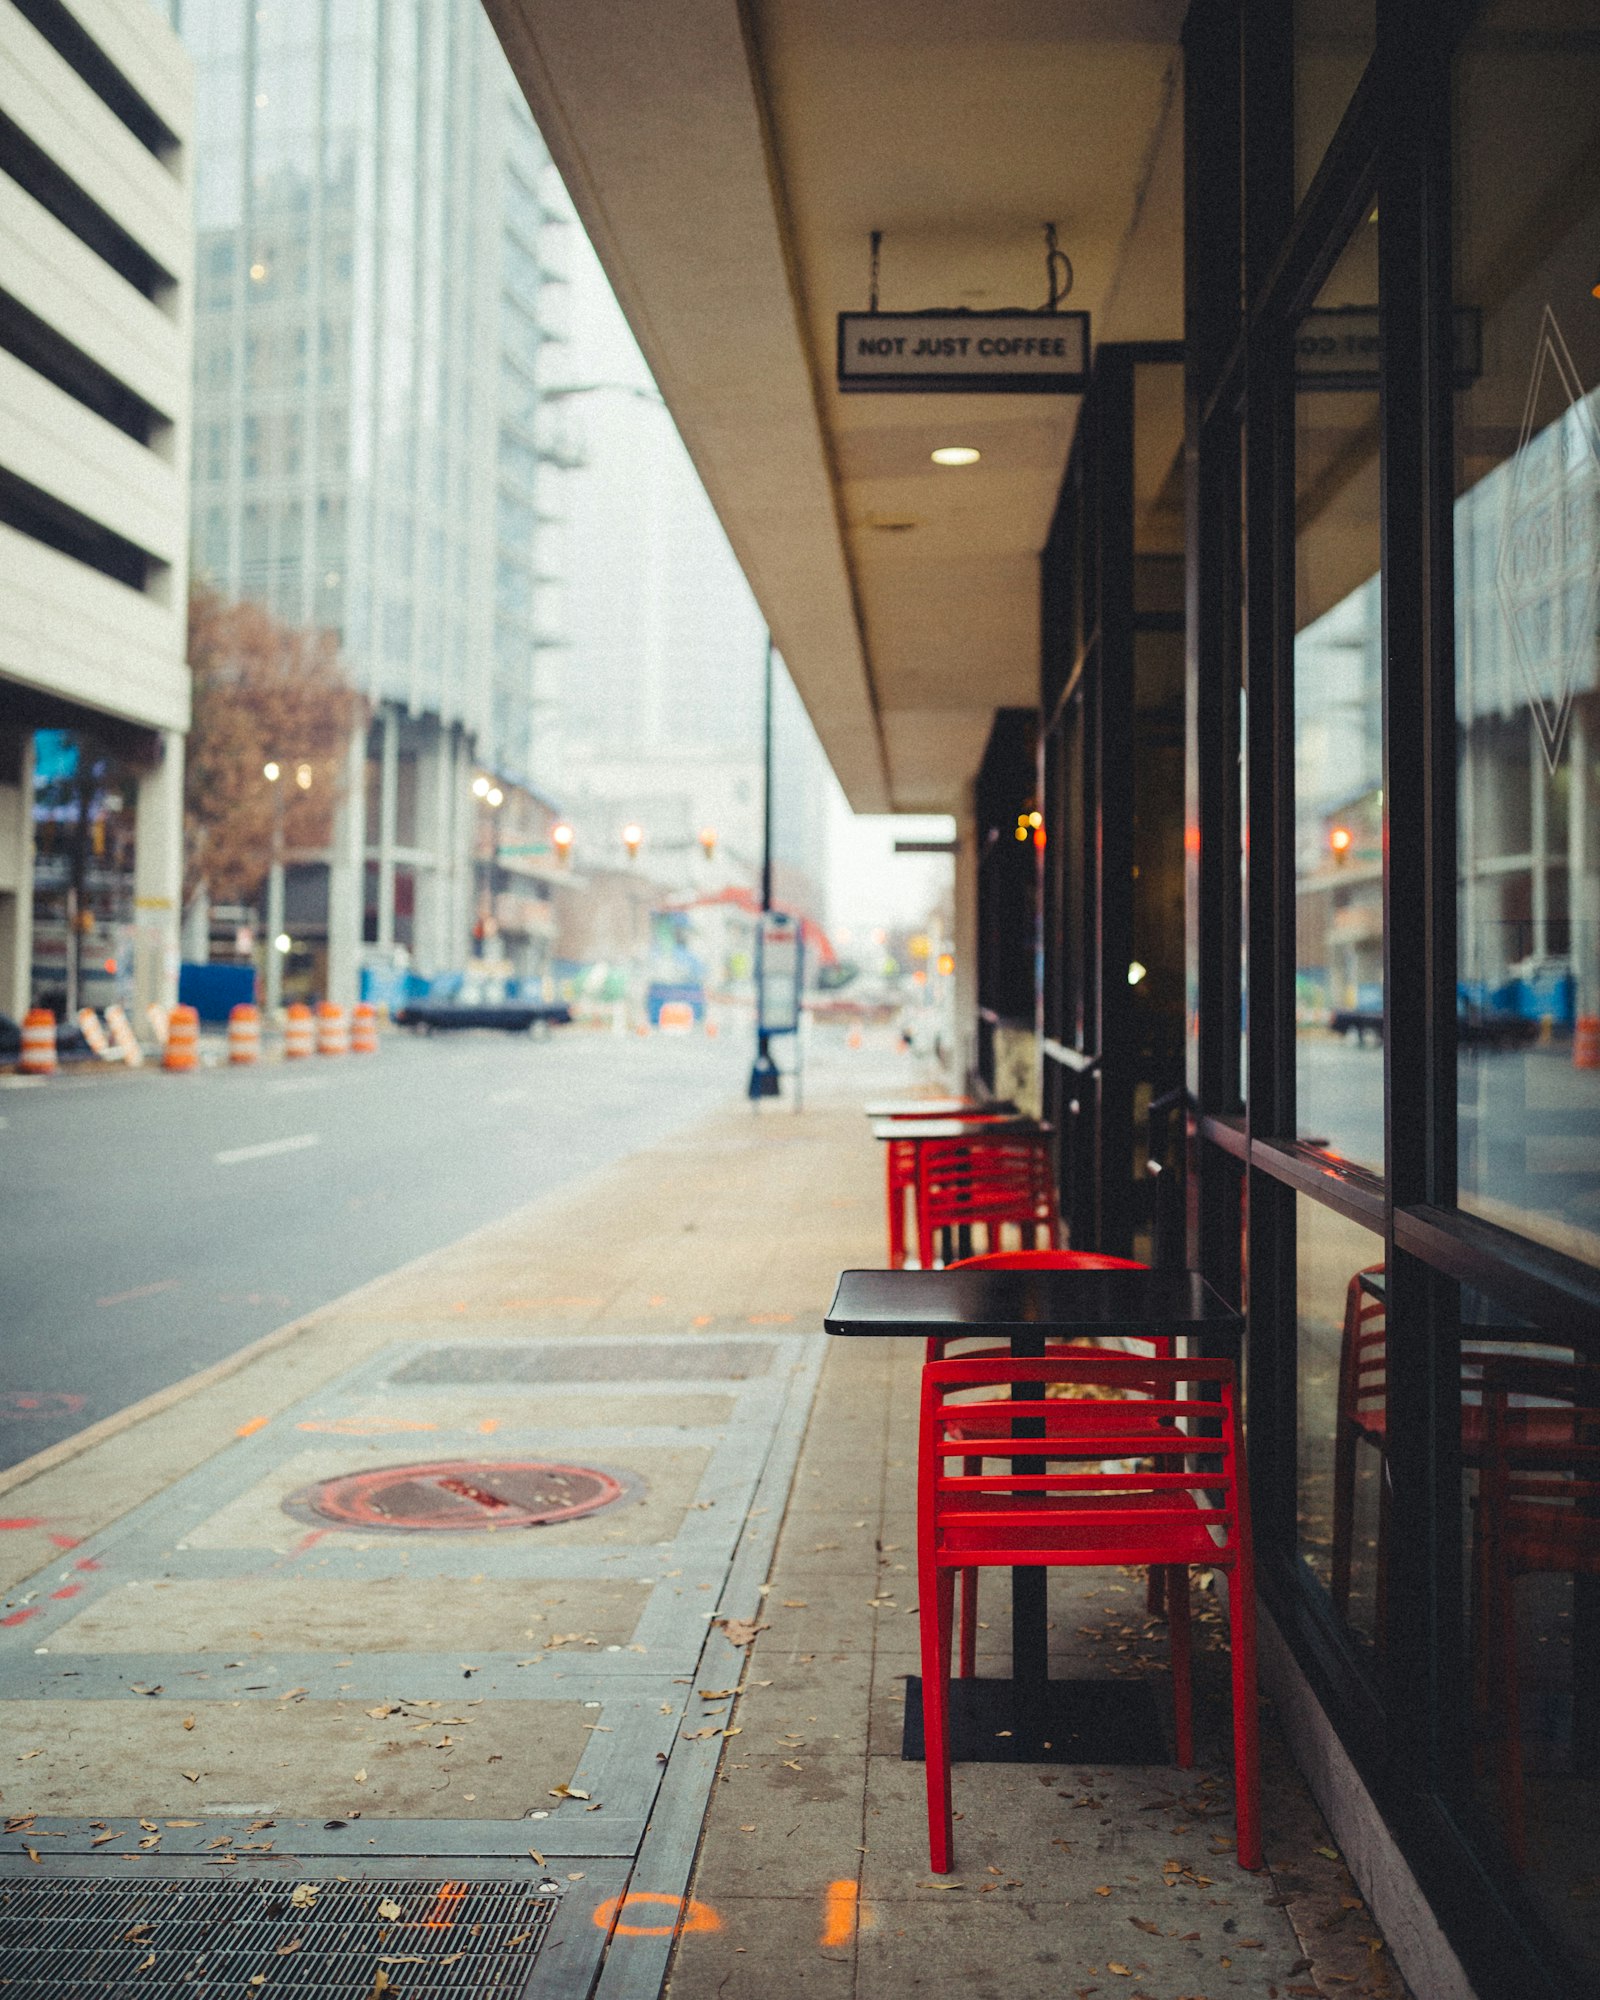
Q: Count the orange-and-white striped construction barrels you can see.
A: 6